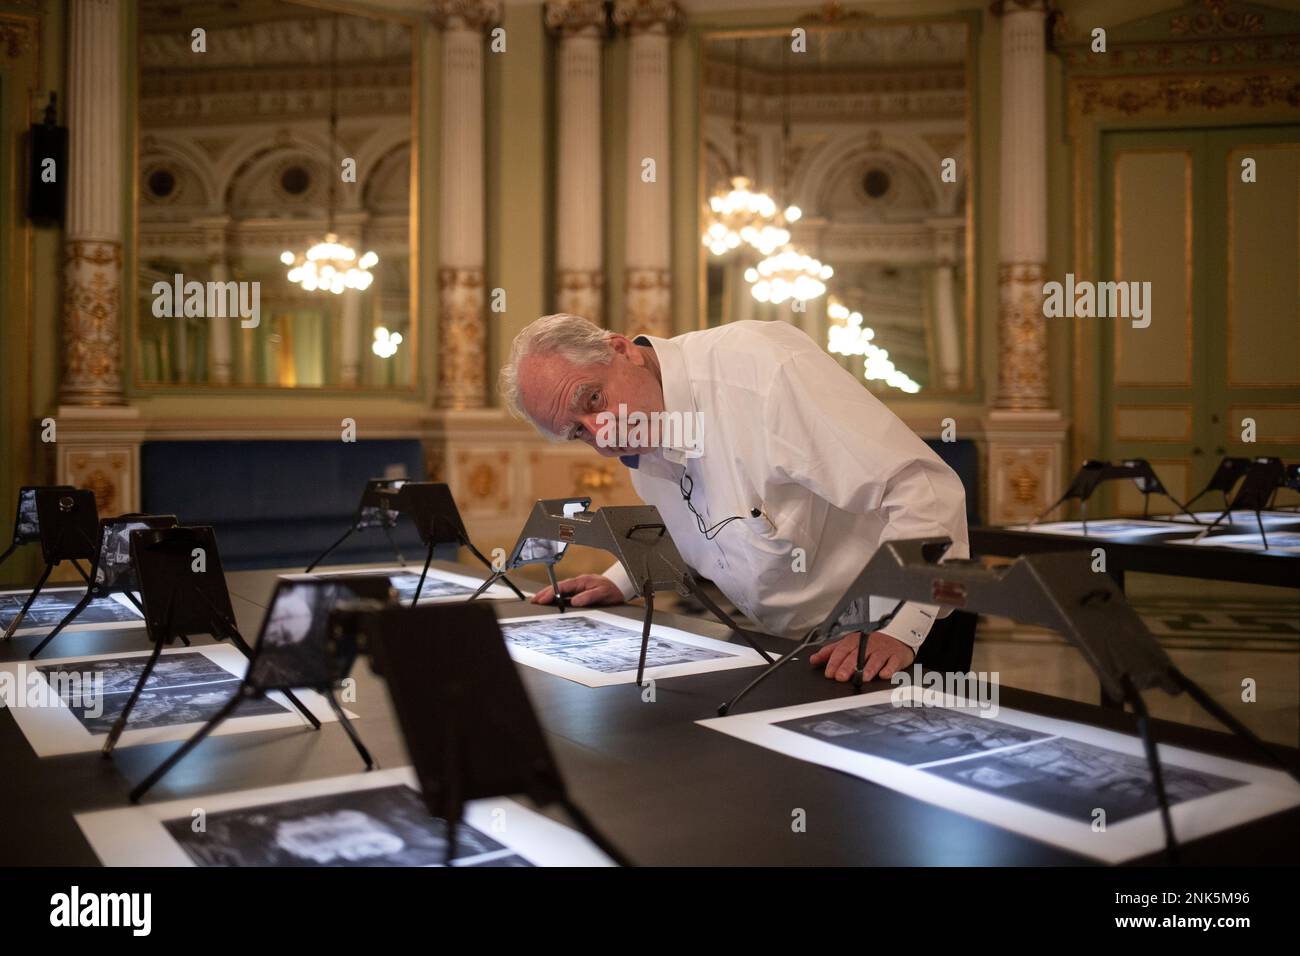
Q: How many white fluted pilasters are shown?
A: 5